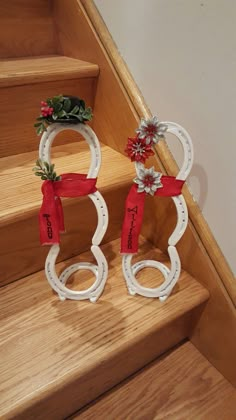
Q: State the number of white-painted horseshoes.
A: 8